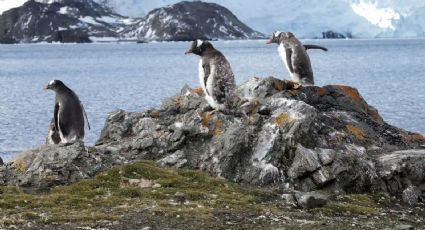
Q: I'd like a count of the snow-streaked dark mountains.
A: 2